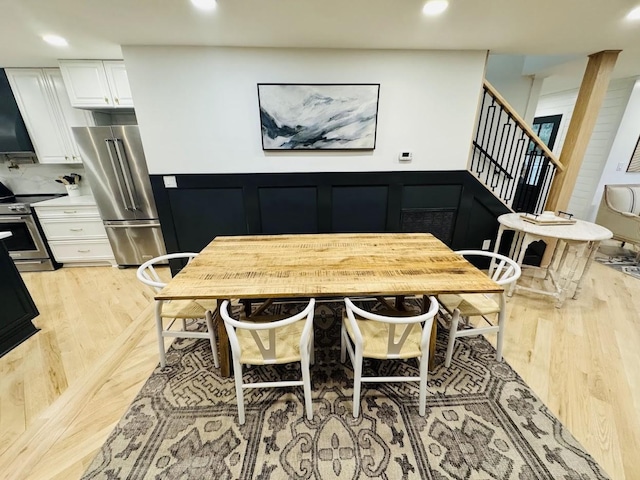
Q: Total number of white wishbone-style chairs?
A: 4